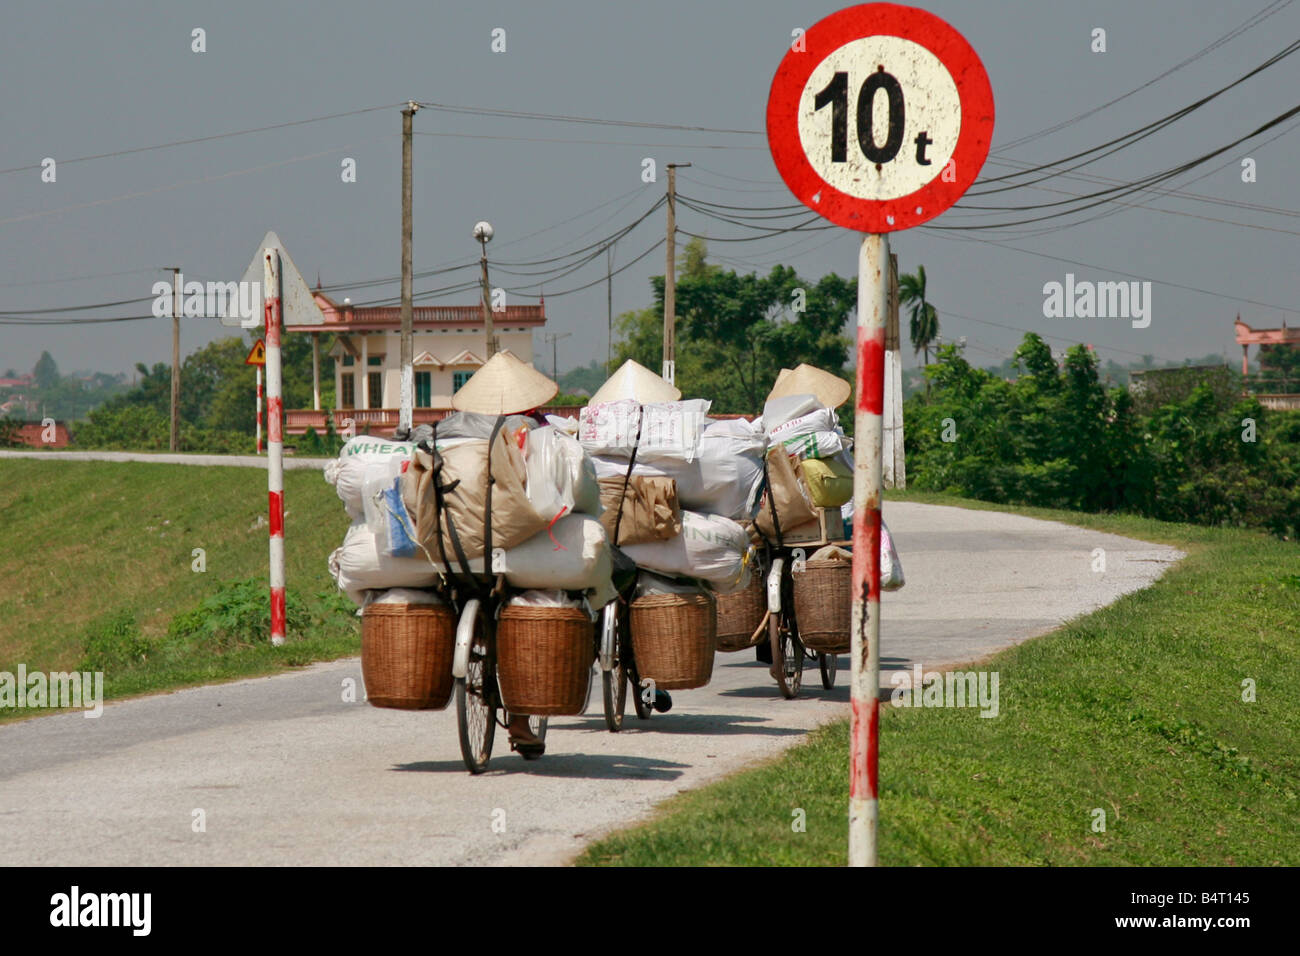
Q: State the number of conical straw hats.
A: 4